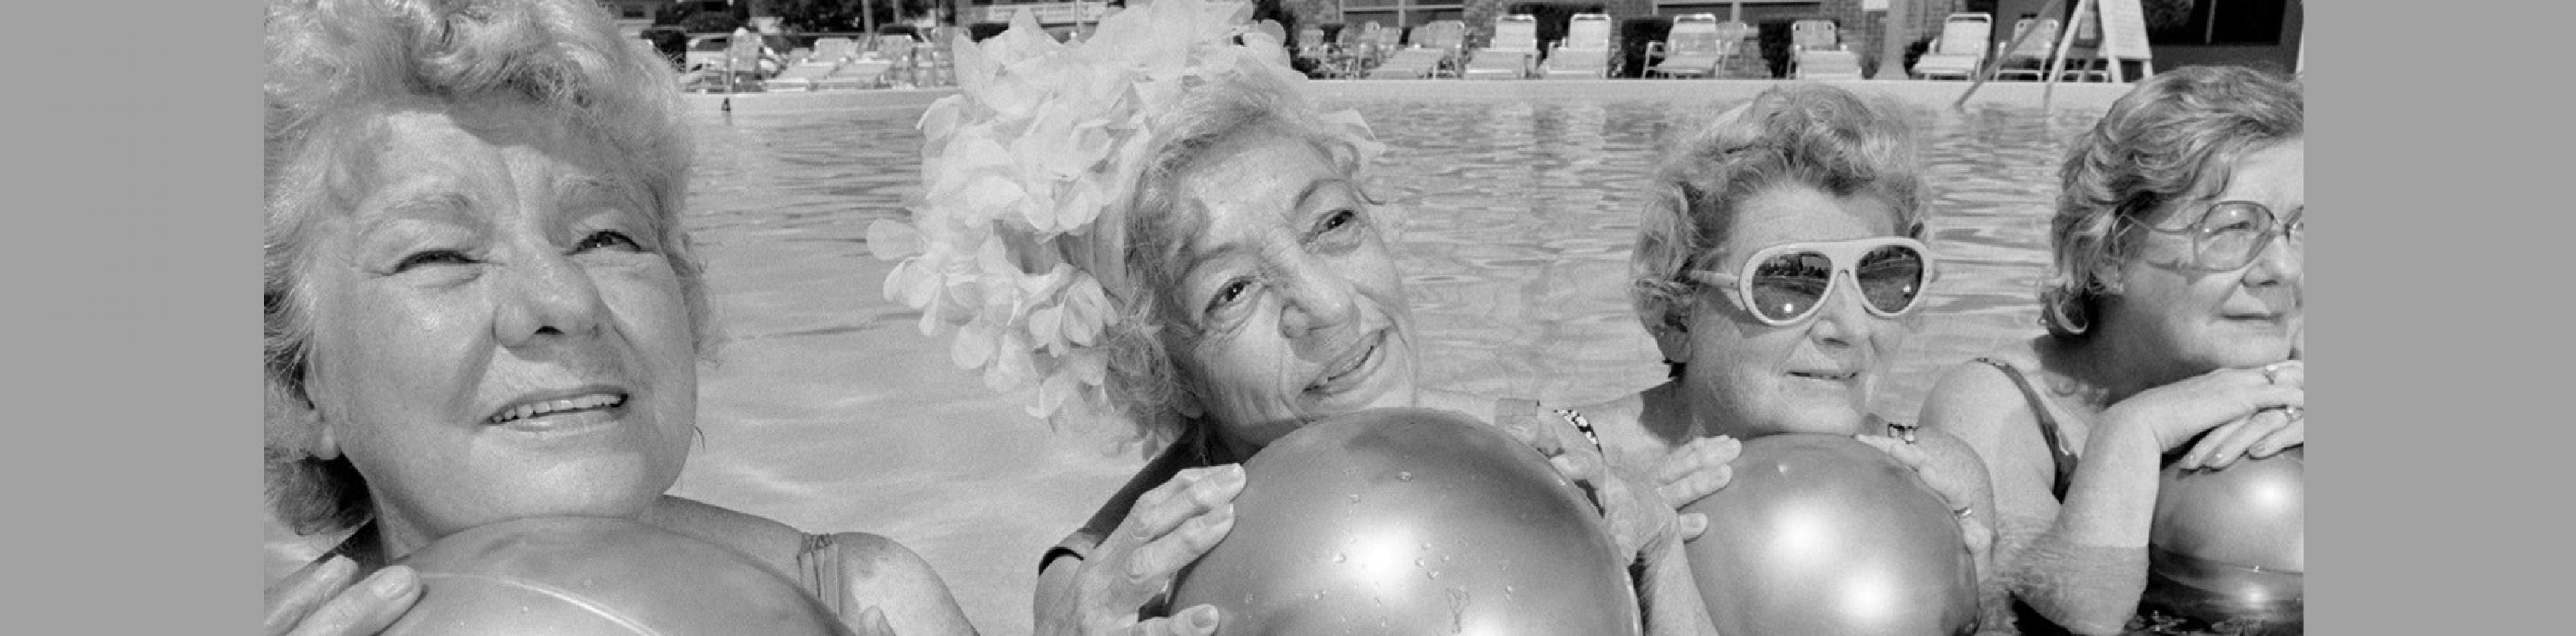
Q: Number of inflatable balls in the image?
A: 4